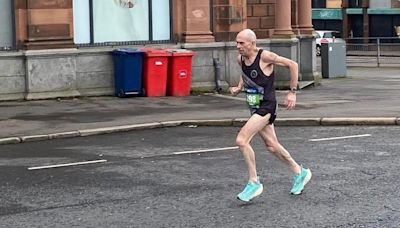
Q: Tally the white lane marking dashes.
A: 3